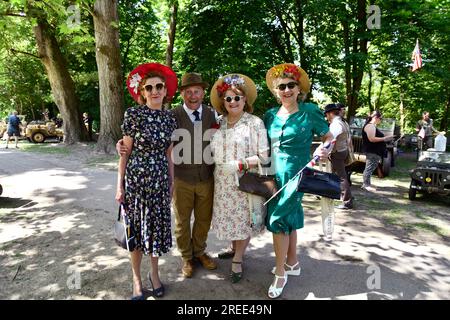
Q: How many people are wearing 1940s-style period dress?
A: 4